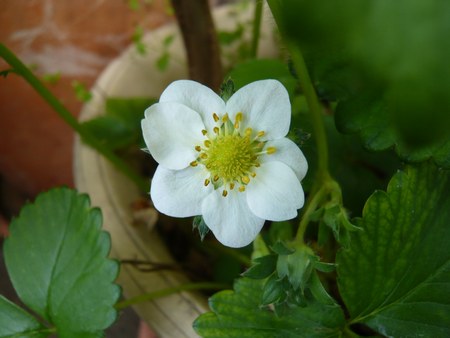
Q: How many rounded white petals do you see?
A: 7